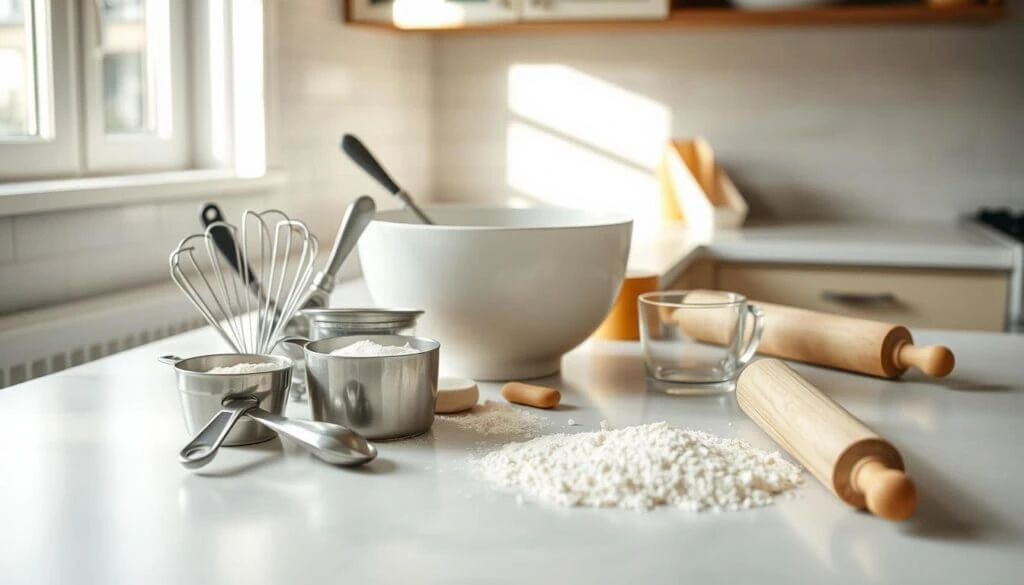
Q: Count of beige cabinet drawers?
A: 1